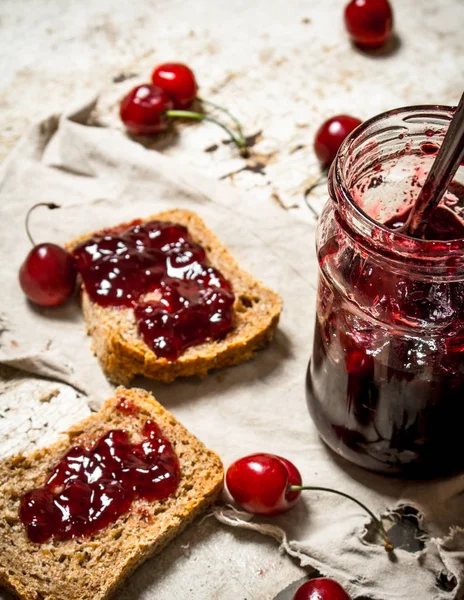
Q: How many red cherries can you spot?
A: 7